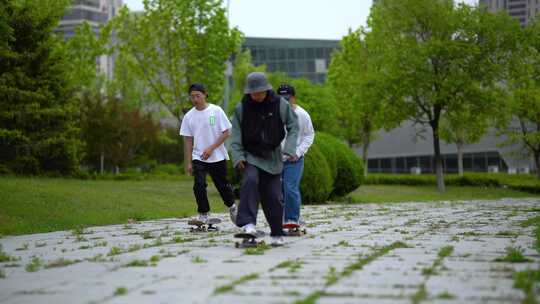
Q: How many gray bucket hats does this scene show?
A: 1